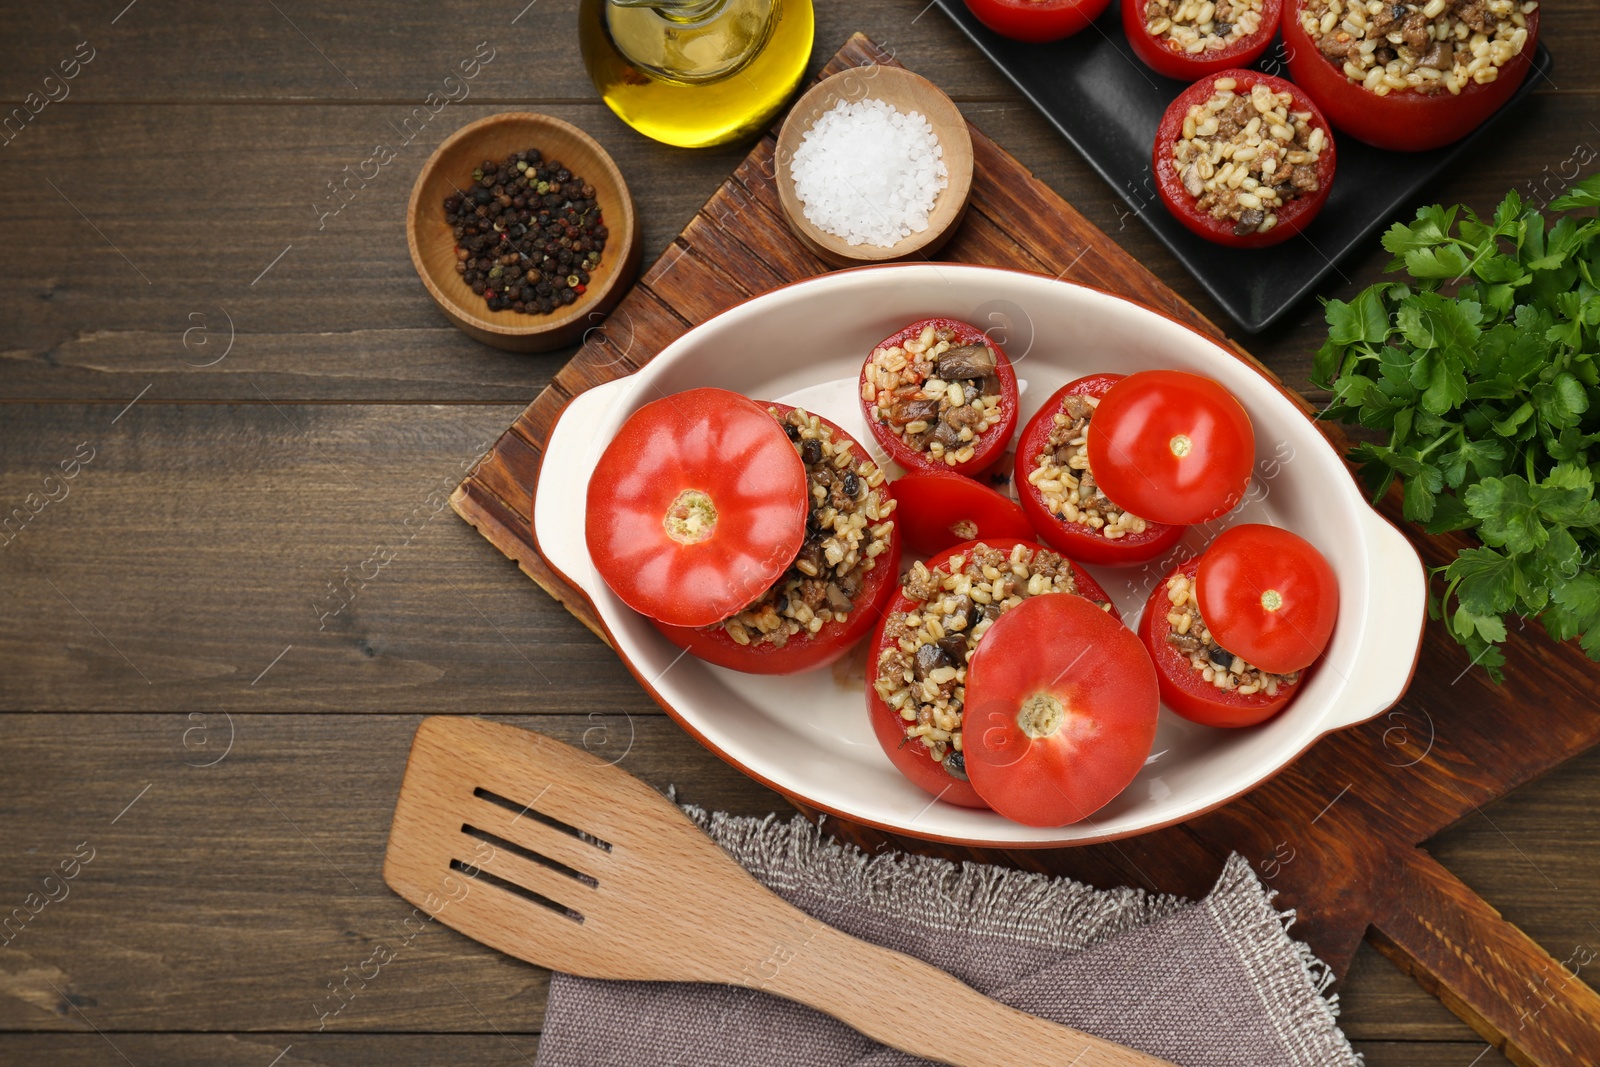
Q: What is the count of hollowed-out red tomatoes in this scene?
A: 9